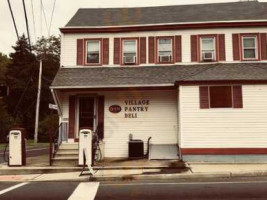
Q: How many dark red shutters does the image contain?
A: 14